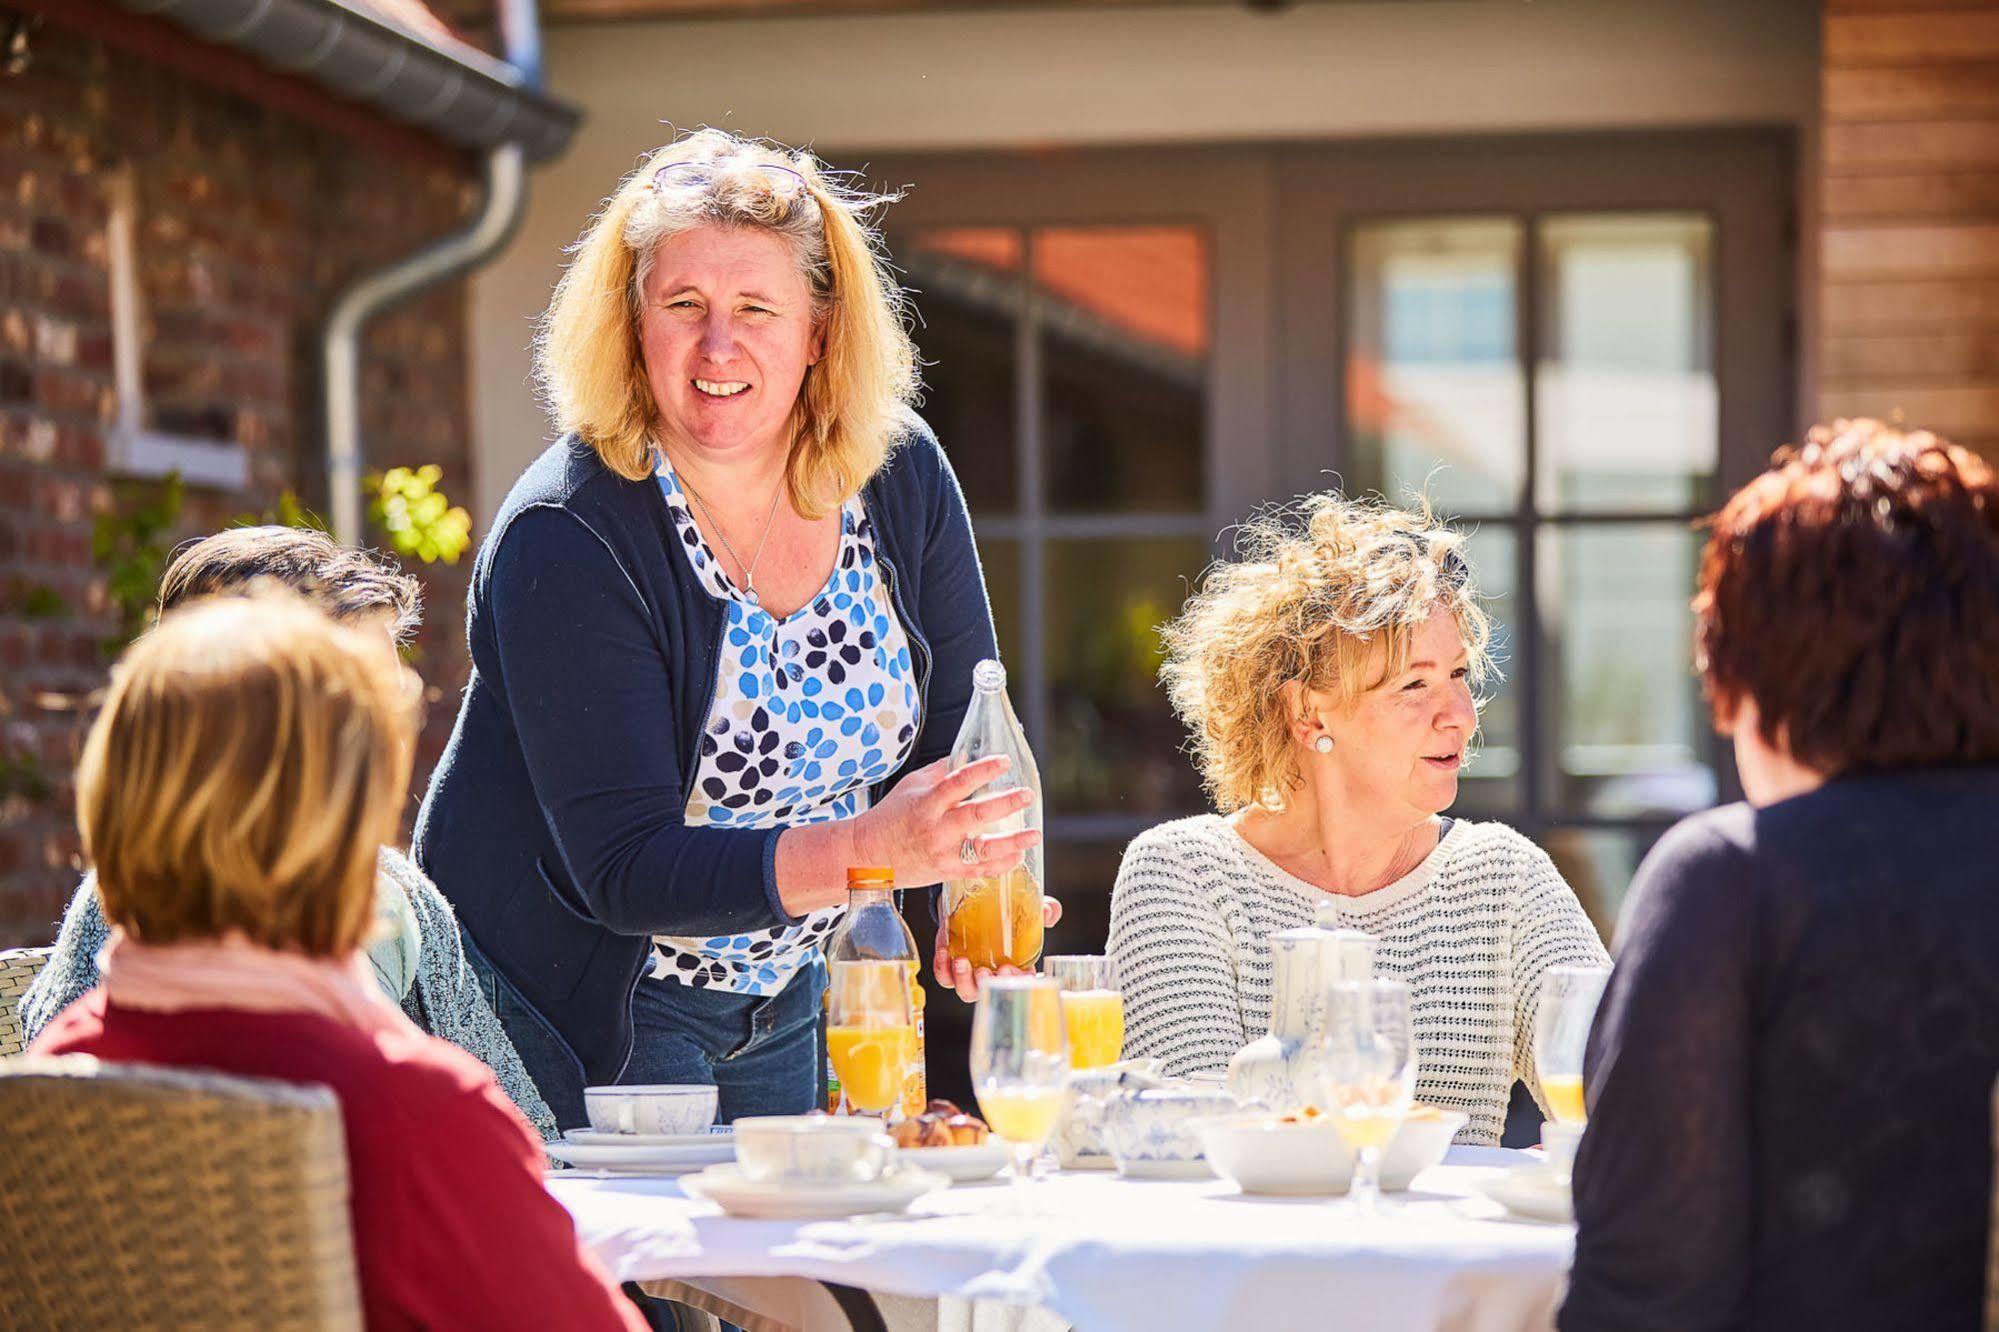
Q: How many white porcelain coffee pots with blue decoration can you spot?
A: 1